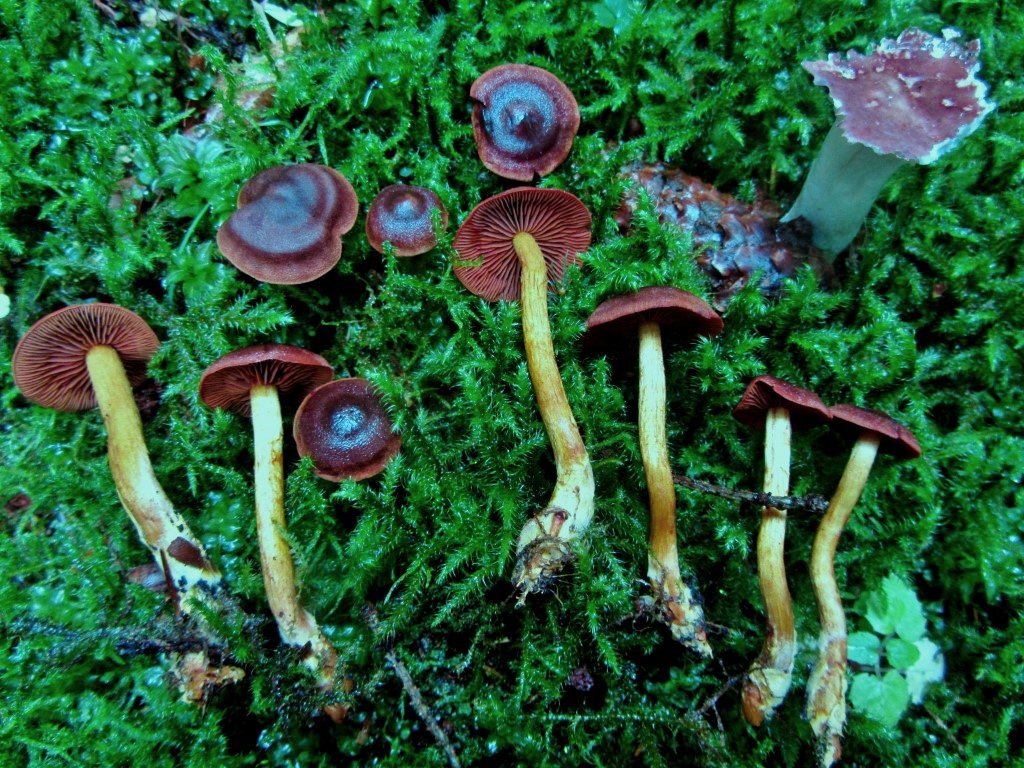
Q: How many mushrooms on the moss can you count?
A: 11